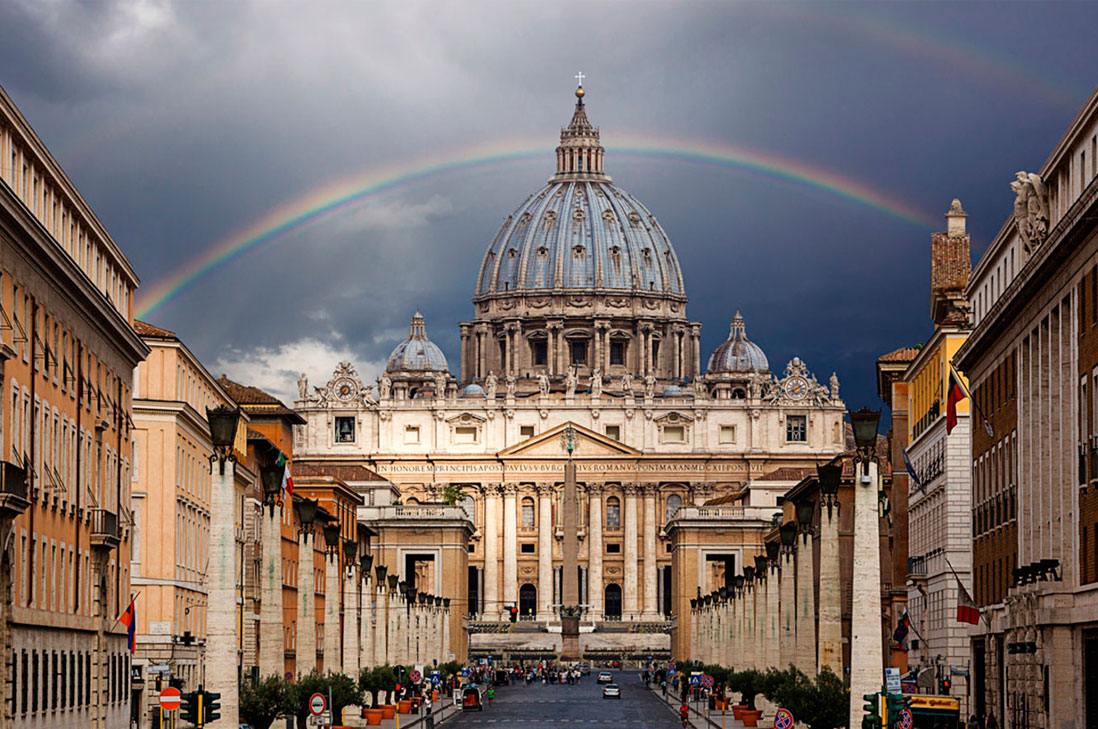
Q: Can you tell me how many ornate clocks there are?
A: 2